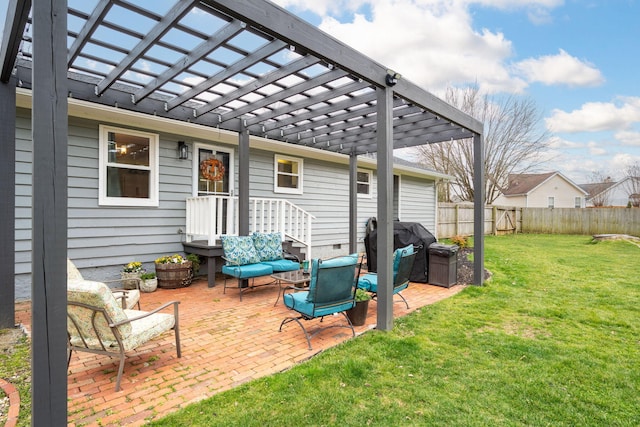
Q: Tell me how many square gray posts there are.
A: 6